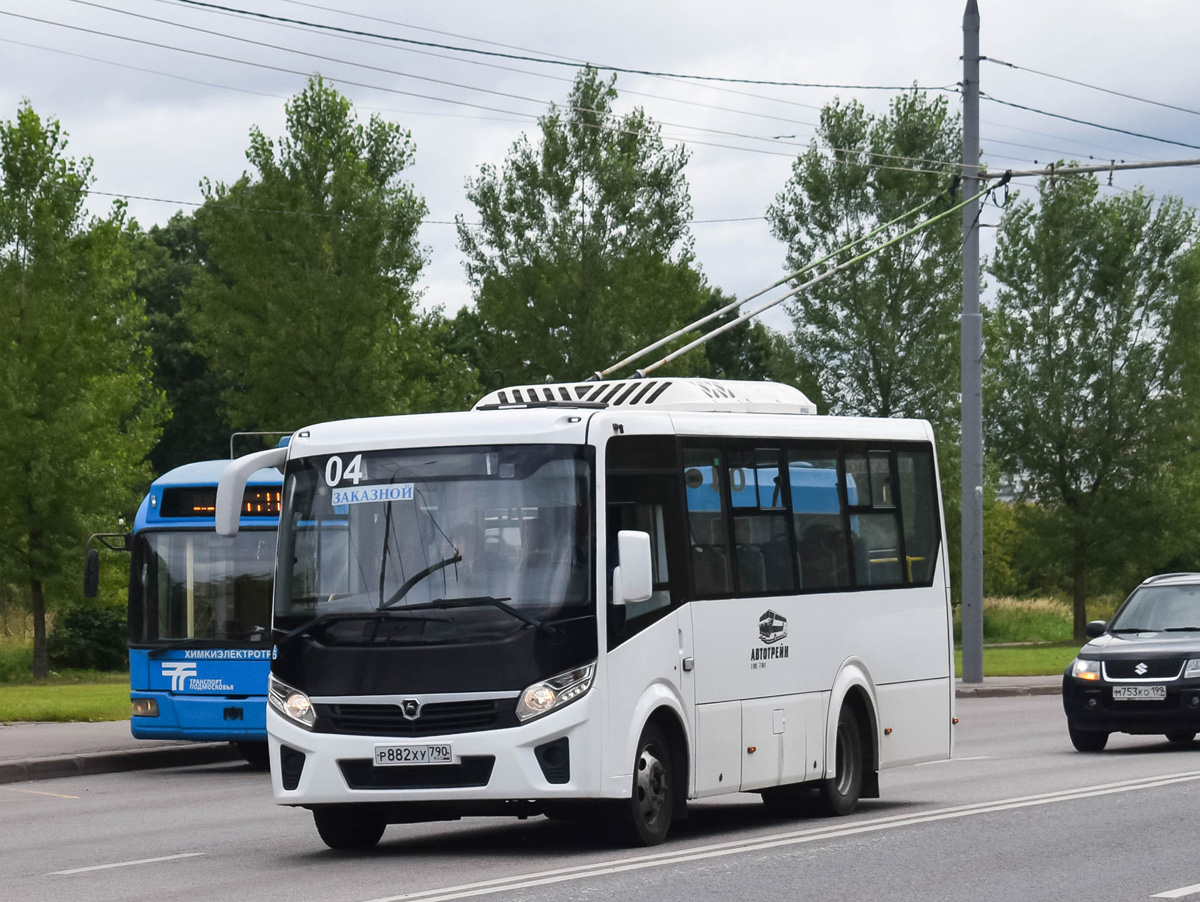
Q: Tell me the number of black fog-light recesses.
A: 2